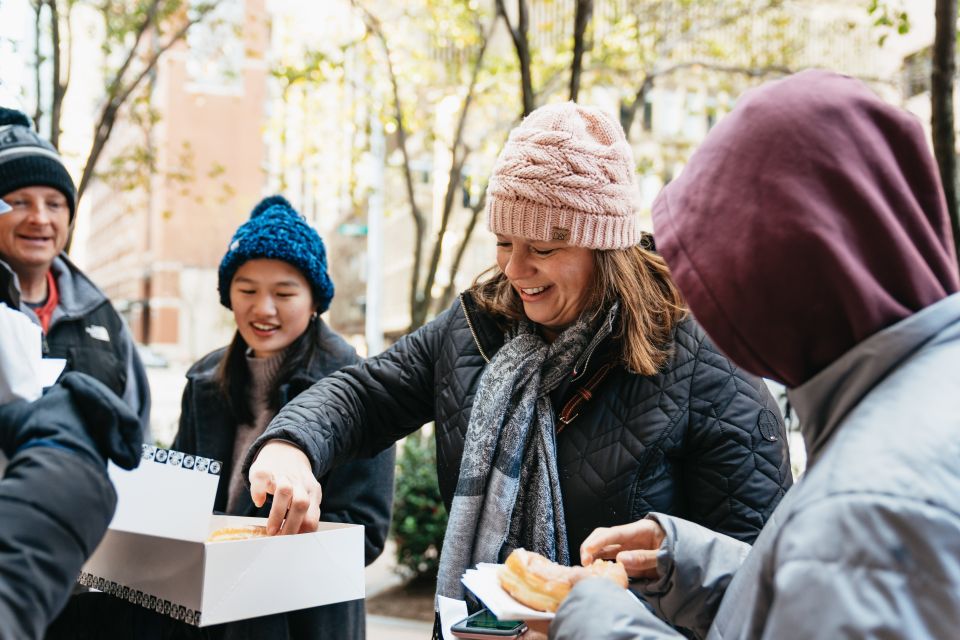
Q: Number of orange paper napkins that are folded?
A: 0